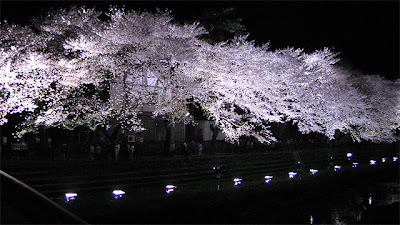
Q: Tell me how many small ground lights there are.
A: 13